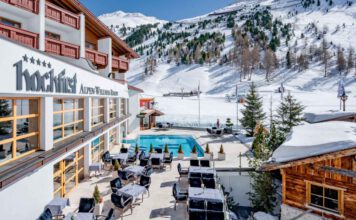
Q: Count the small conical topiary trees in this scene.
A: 10